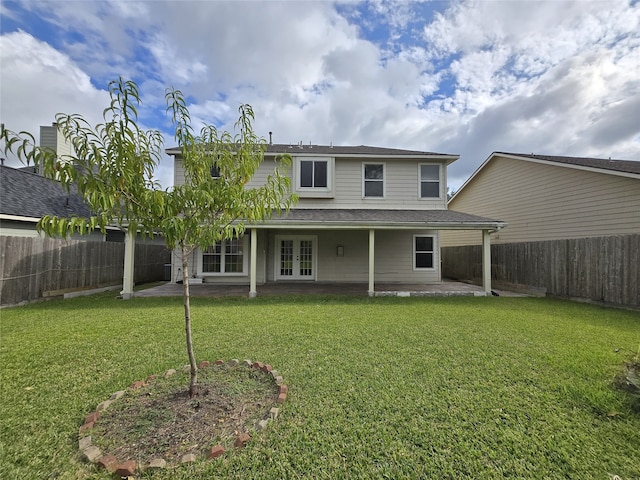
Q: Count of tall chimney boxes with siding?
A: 1